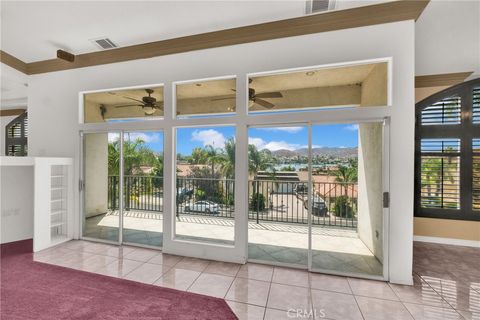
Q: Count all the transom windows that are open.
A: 0